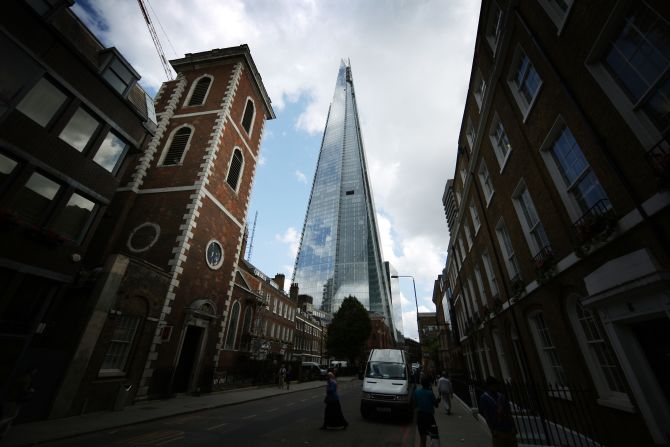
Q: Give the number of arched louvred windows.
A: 4